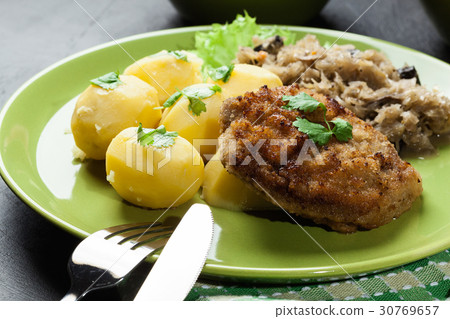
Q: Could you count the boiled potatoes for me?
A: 6